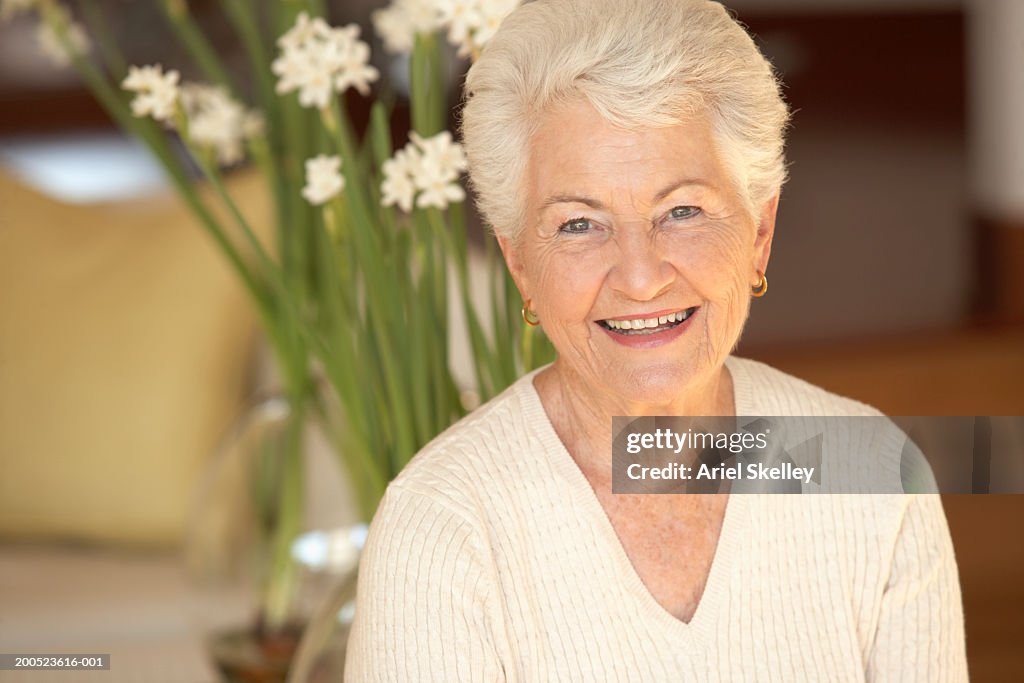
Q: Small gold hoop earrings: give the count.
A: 2